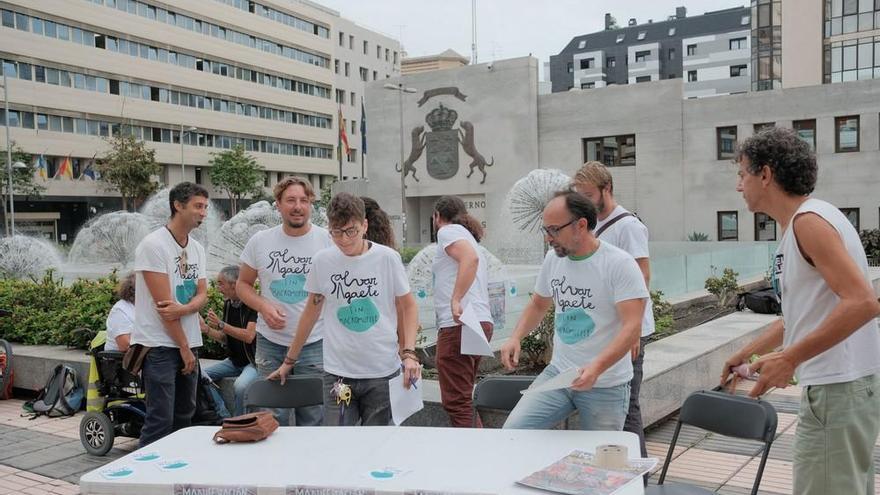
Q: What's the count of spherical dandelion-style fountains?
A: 6